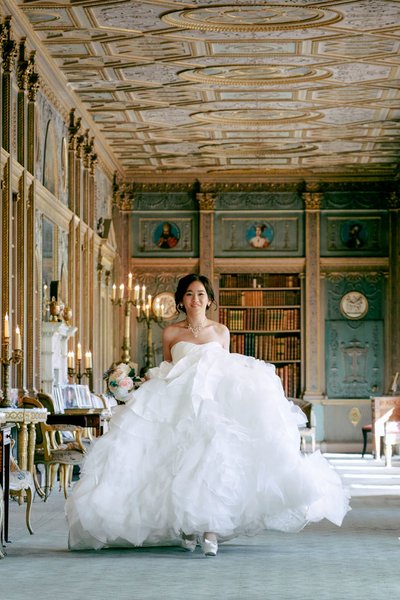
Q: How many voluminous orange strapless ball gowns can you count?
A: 0